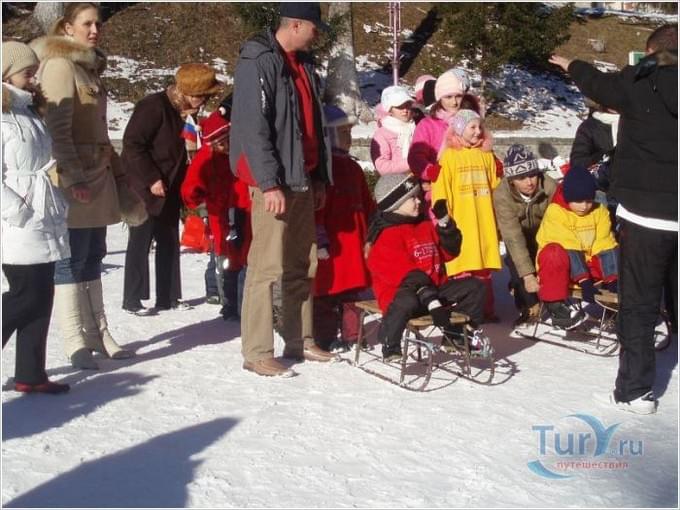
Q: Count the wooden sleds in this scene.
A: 2